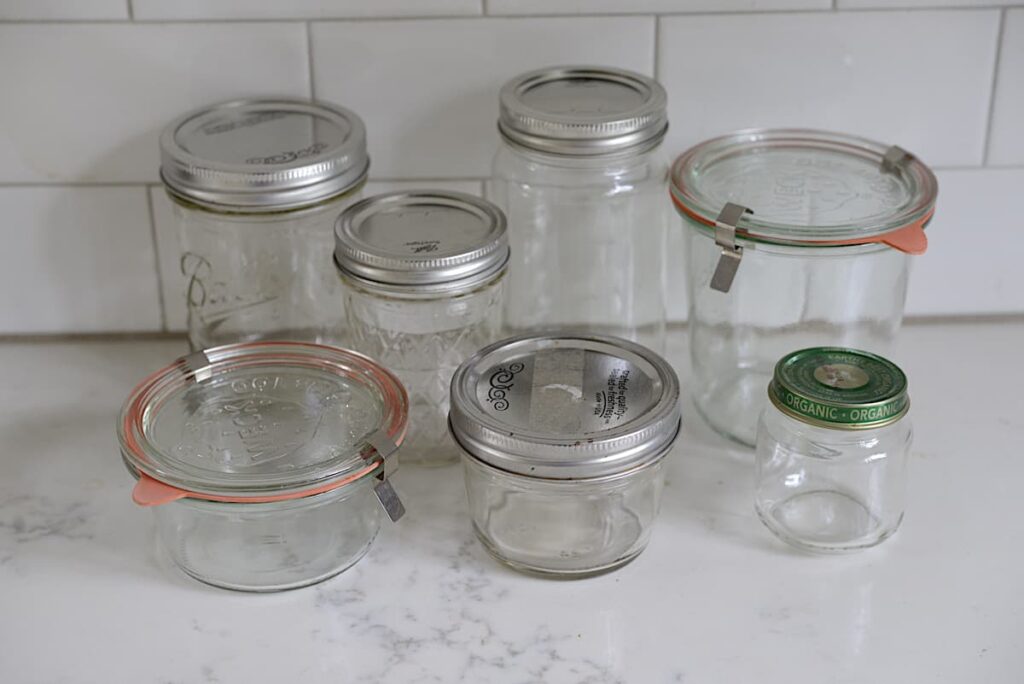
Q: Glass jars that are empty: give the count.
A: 7